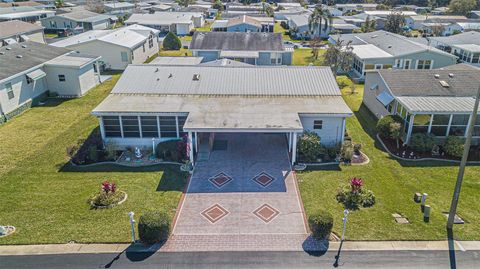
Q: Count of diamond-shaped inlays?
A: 4